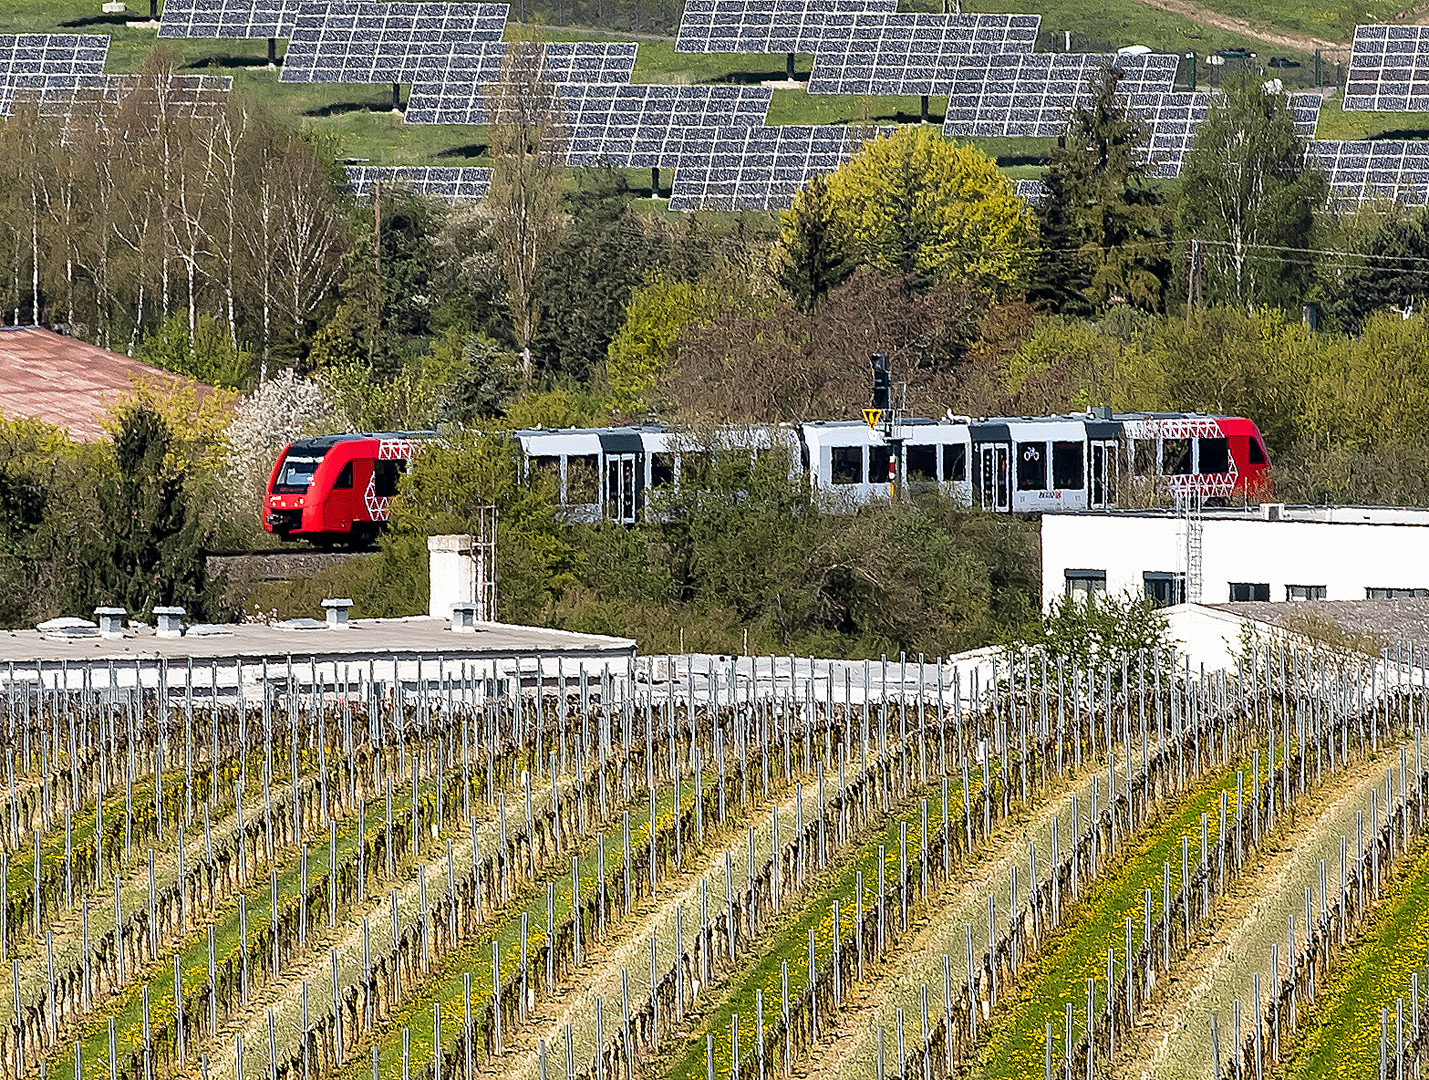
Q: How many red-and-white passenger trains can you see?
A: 1